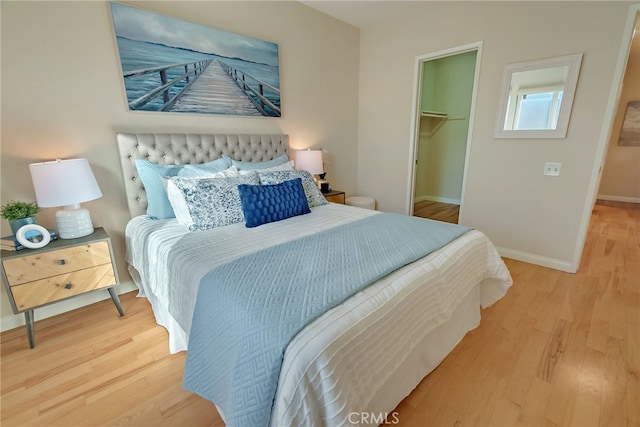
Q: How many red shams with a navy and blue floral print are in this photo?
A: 0